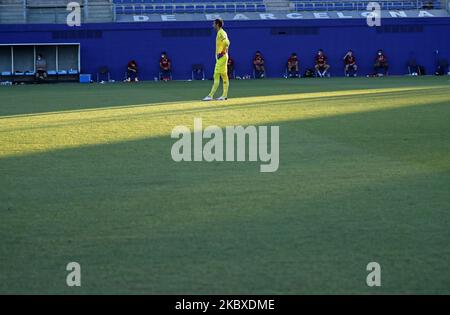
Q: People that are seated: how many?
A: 9